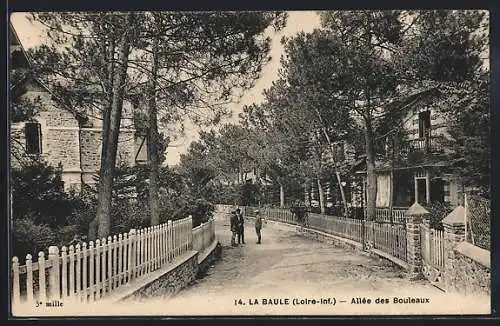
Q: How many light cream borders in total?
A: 1